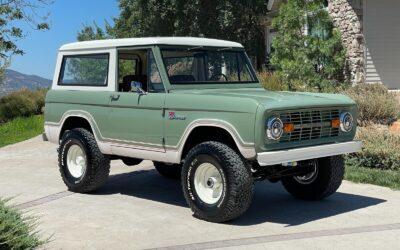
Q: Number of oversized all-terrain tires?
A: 4